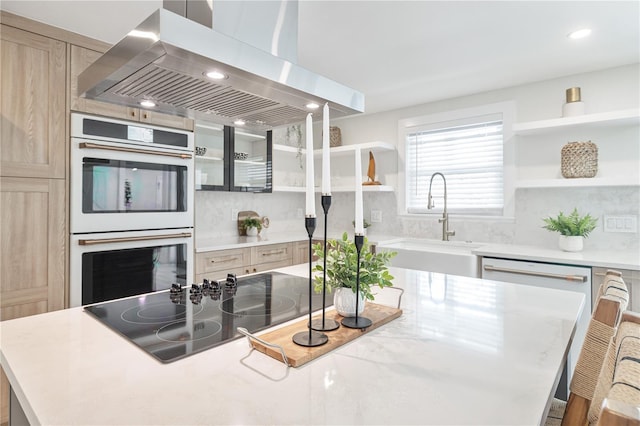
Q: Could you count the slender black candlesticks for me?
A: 3